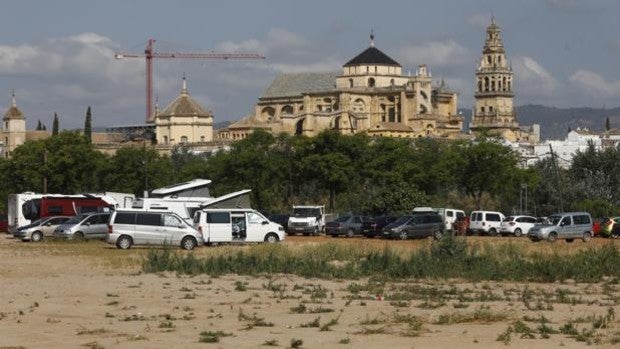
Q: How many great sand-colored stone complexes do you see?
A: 1